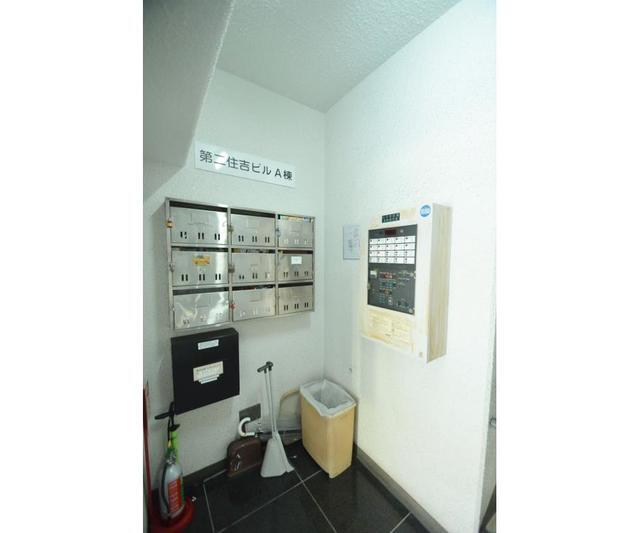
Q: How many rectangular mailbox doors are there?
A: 9